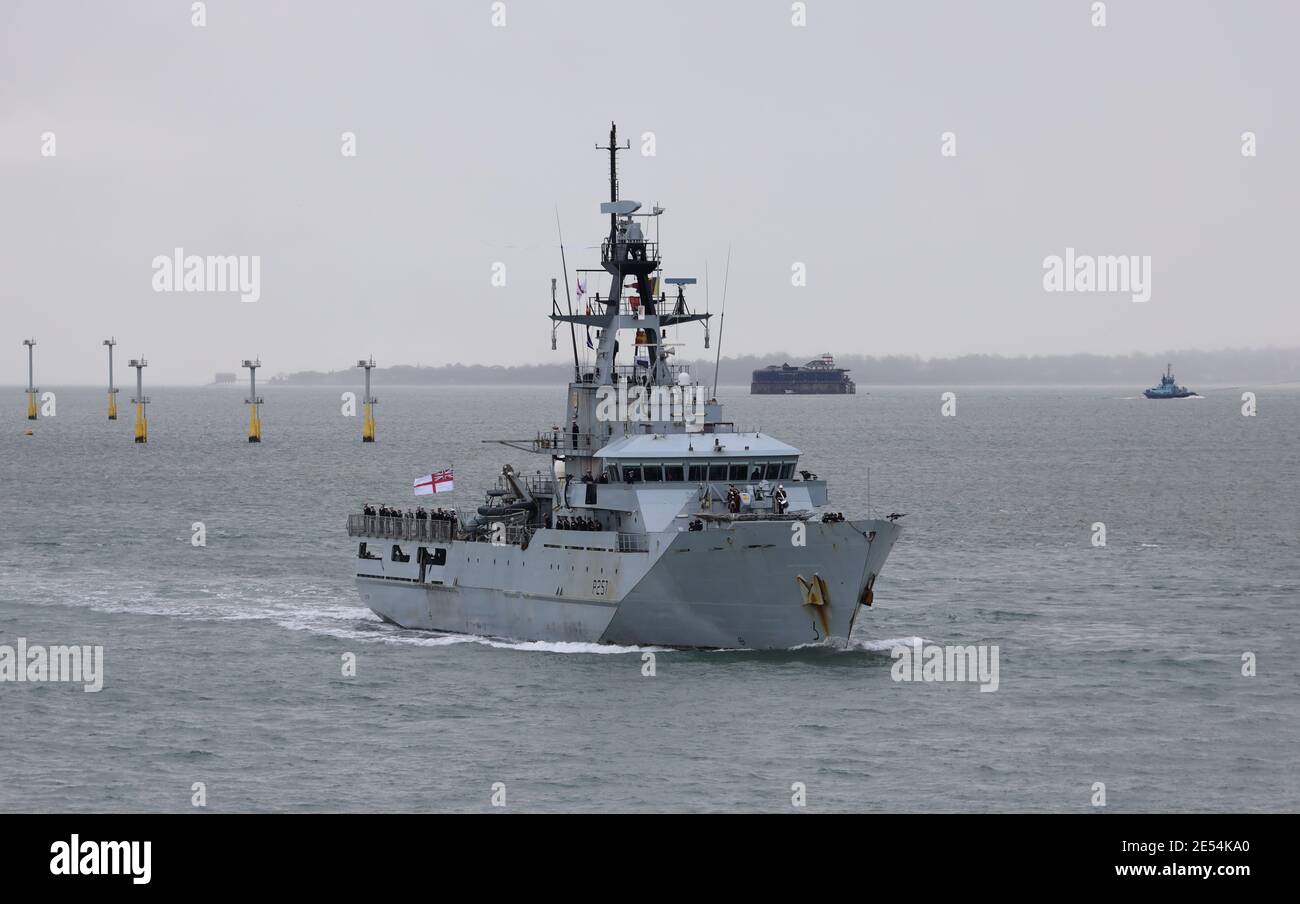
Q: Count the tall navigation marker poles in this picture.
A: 5